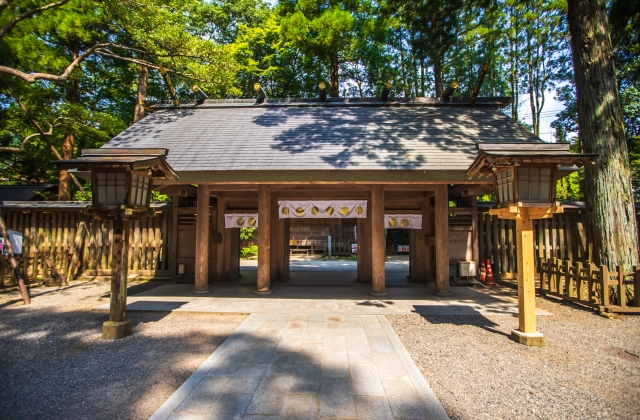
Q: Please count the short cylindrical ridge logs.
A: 5